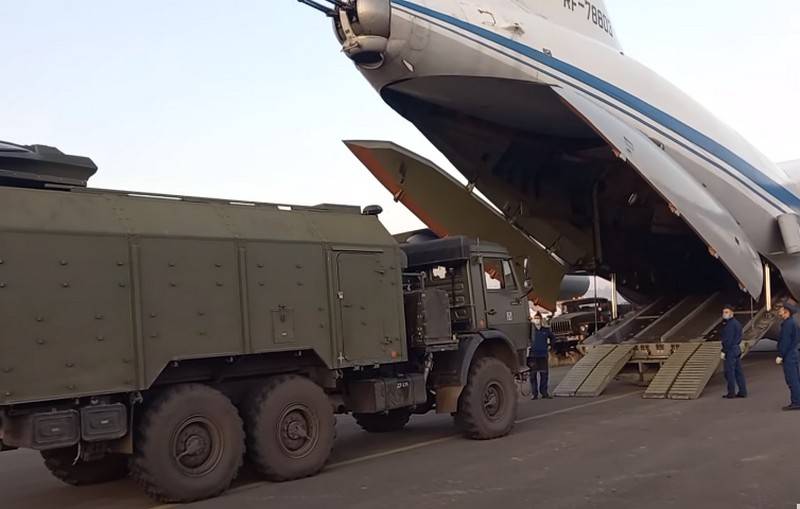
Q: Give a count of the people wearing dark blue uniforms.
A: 3